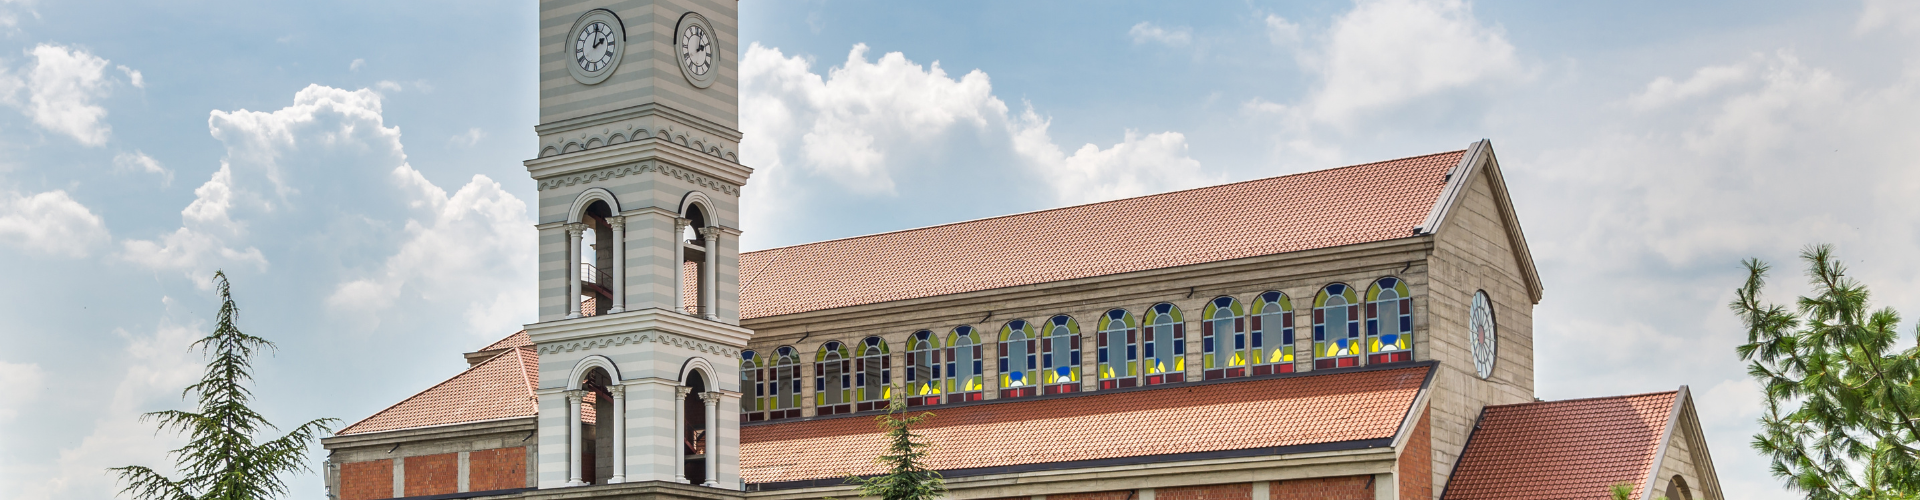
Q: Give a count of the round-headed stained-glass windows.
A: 14